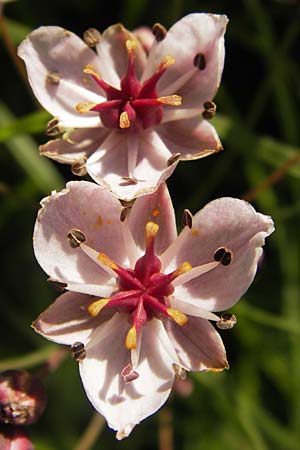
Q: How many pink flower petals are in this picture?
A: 12